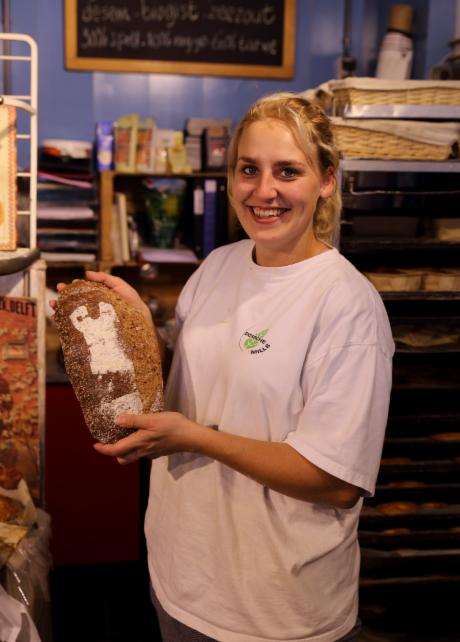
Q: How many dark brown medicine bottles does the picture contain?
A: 0